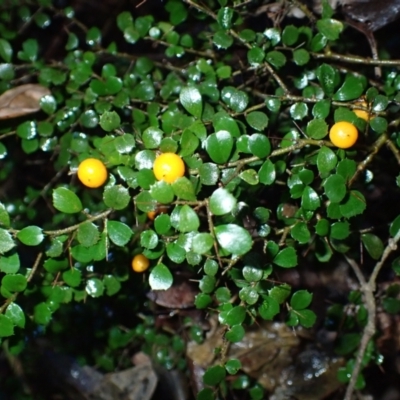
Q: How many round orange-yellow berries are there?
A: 6